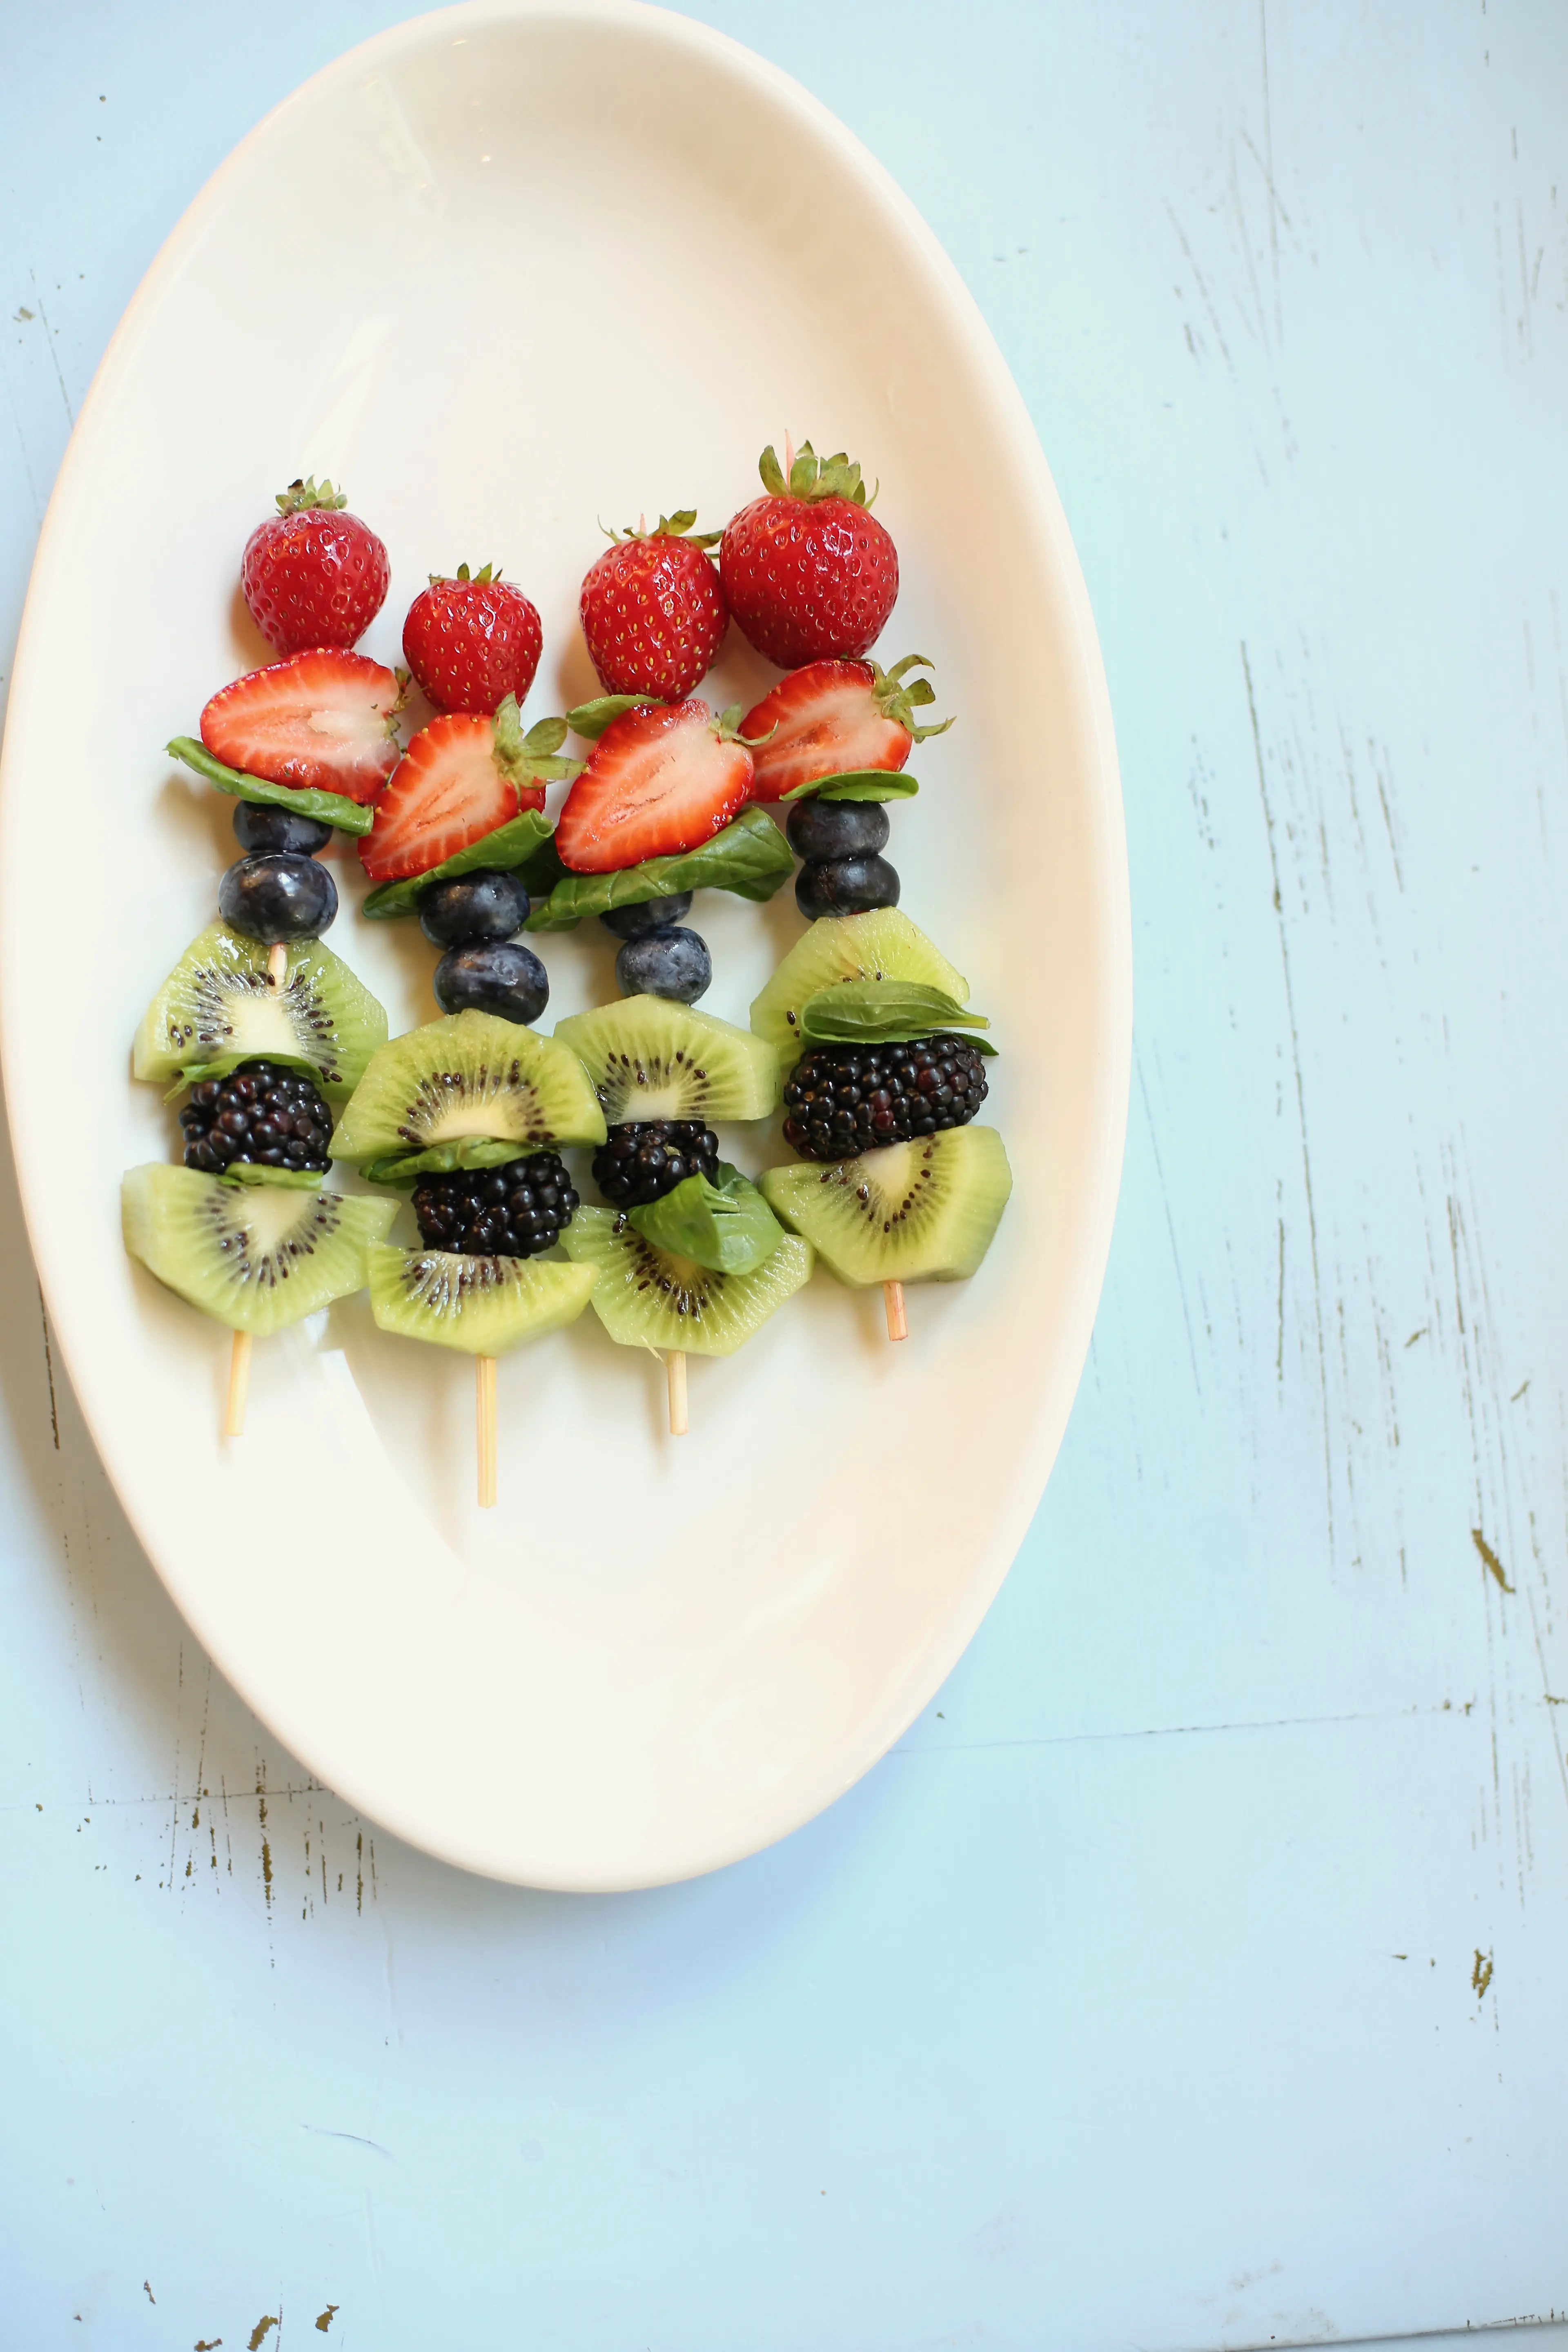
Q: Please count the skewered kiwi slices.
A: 8